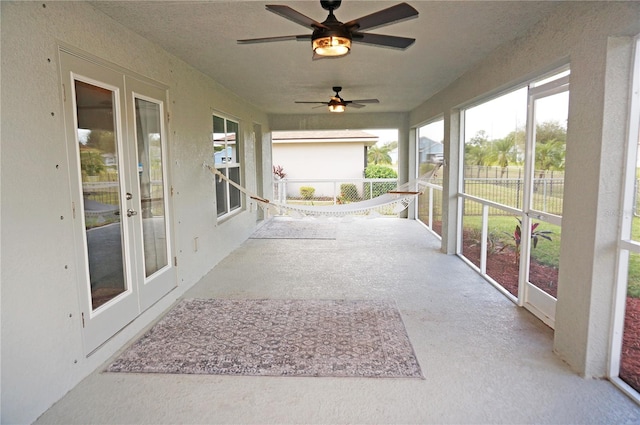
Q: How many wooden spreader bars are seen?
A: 2